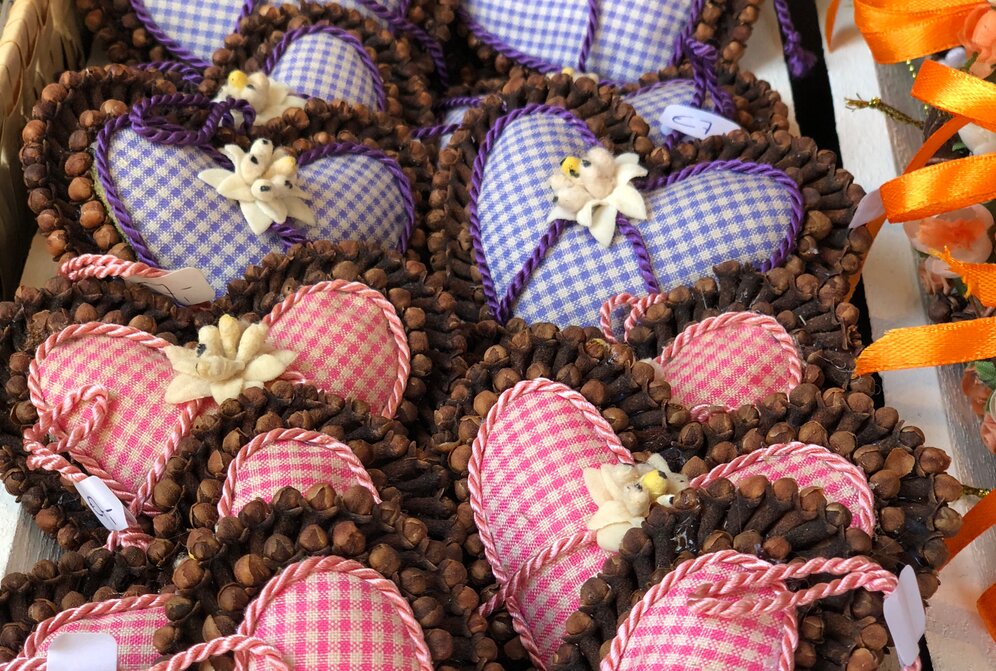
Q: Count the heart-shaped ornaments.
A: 12